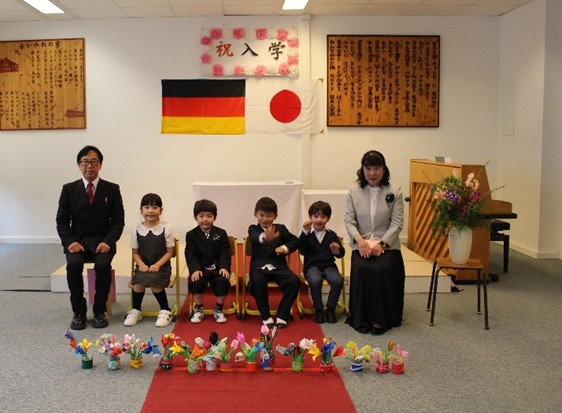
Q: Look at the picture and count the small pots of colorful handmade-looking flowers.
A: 14